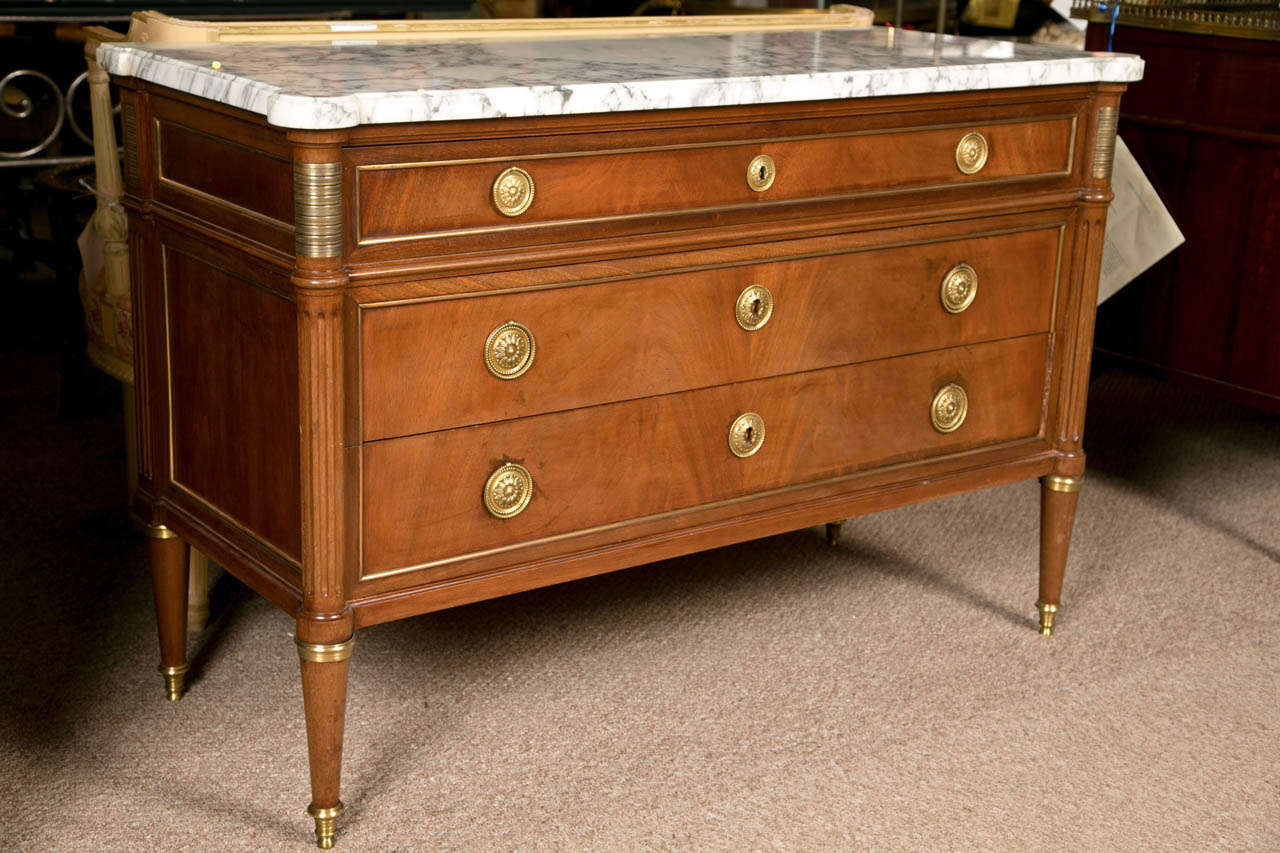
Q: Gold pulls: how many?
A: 6